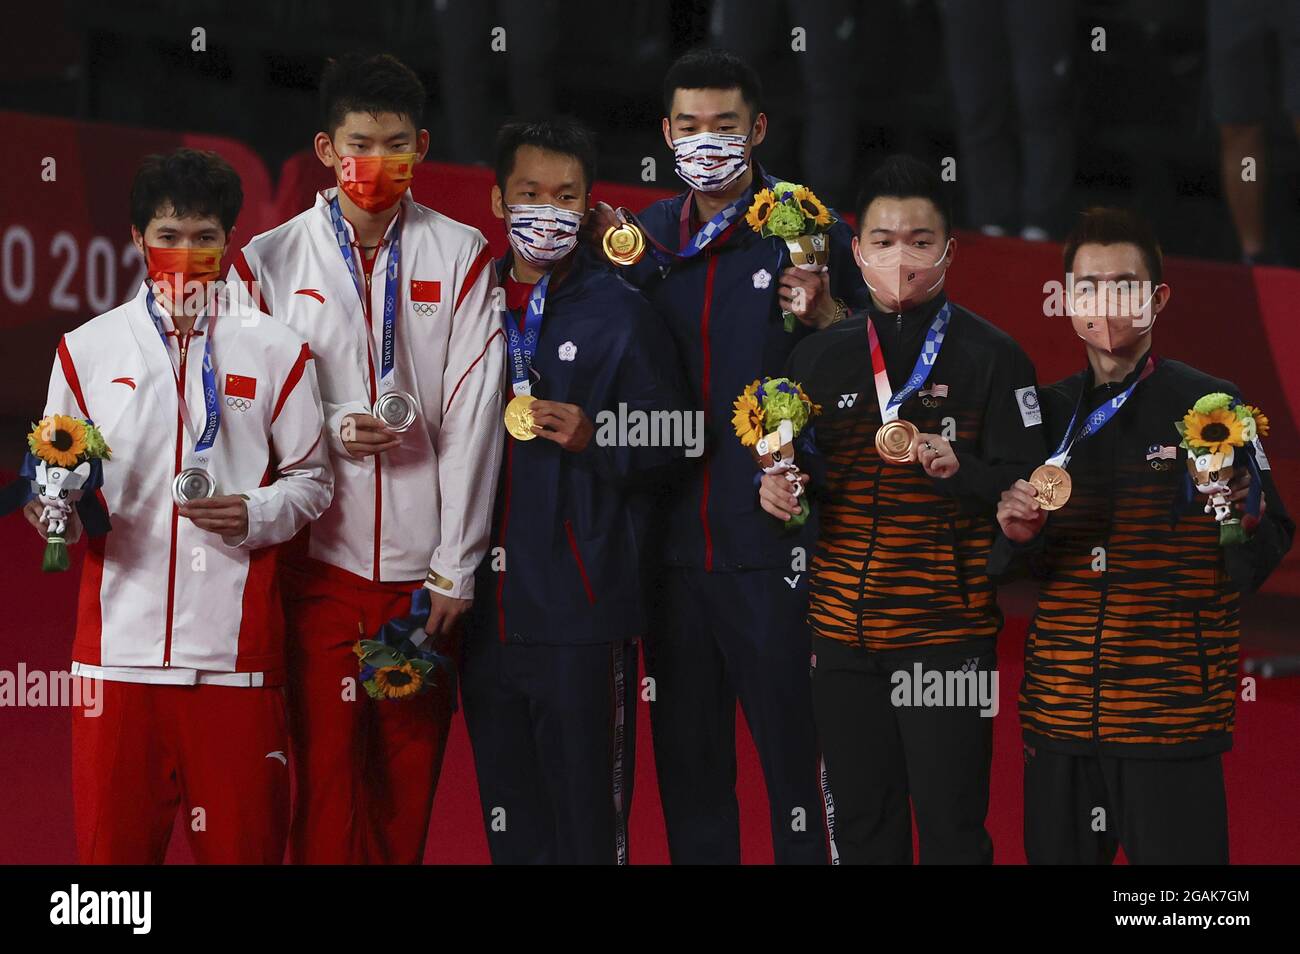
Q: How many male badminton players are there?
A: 6